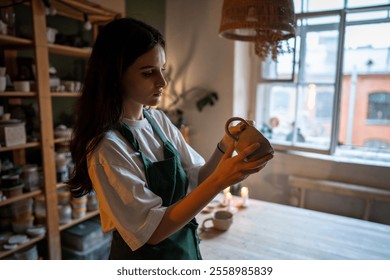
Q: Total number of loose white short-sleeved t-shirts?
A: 1